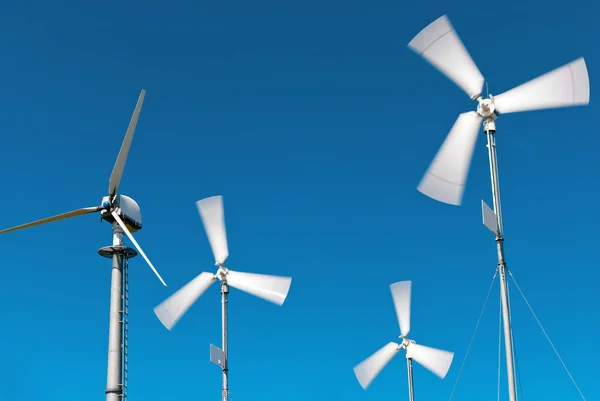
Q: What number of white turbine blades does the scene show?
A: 12